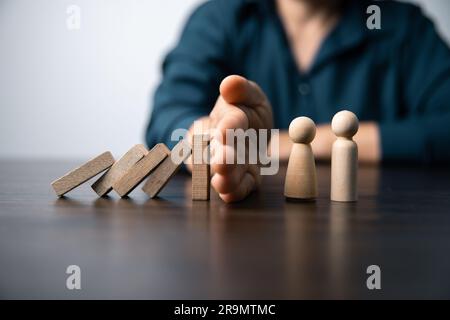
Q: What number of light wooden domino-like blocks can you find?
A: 5